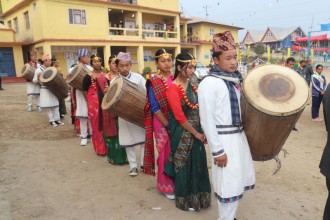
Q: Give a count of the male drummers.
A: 5